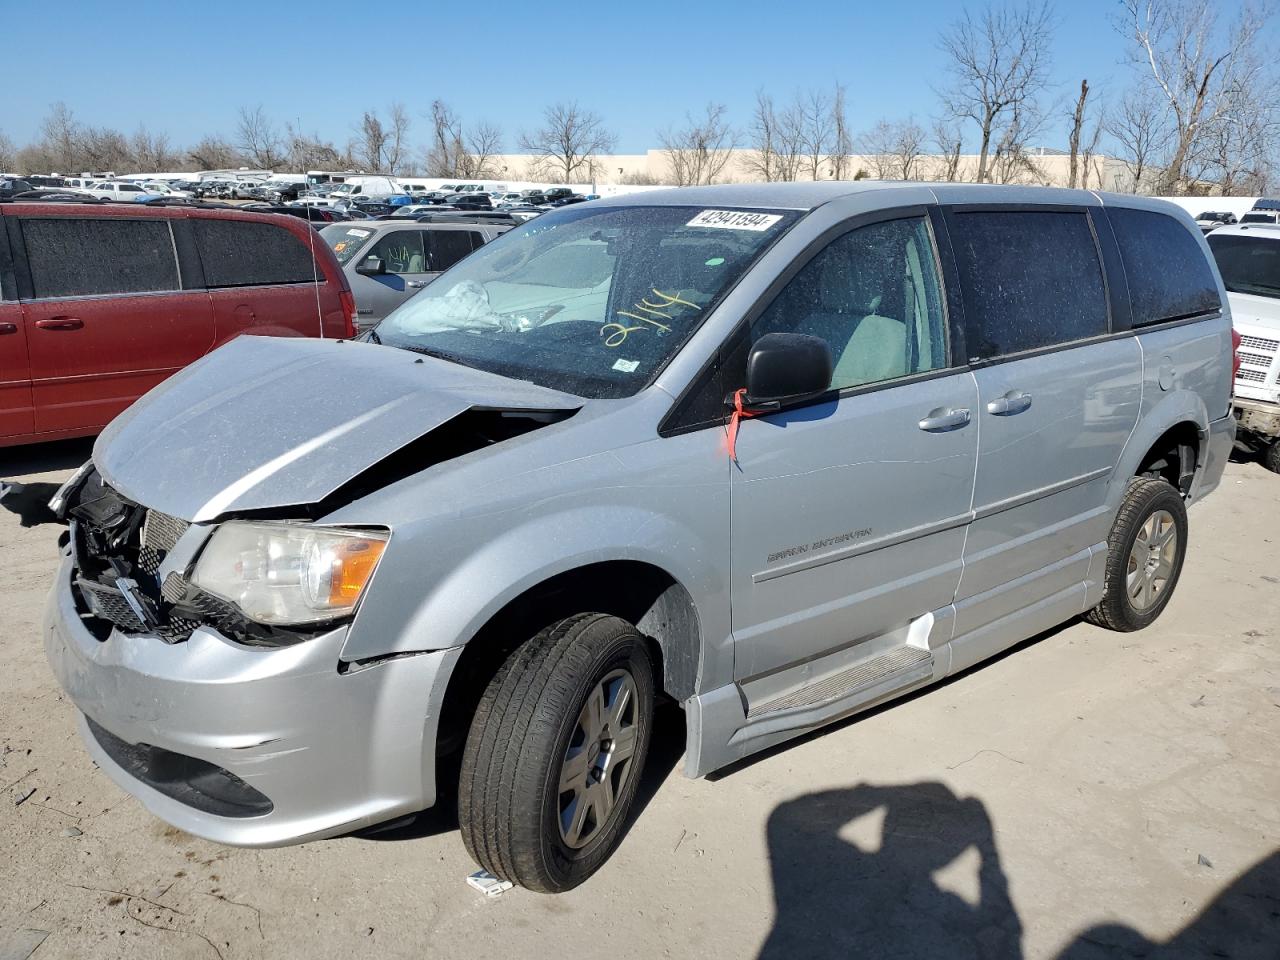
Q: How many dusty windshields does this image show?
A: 1